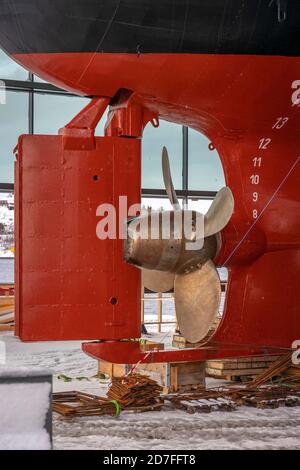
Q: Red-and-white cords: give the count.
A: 1